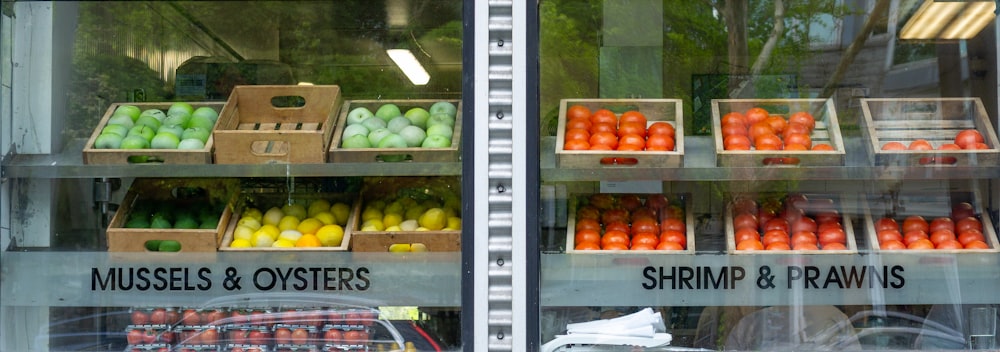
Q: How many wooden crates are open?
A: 12